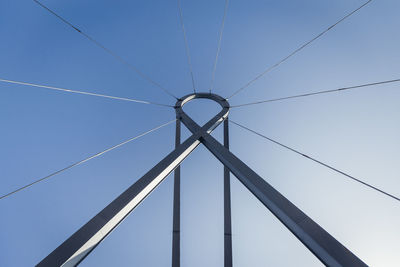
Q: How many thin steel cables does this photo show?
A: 8